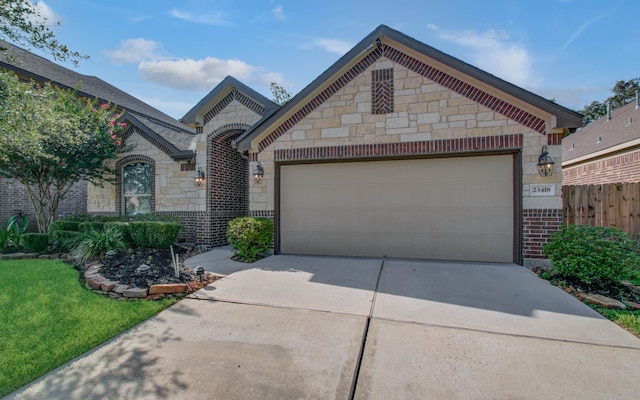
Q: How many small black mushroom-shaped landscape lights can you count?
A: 3